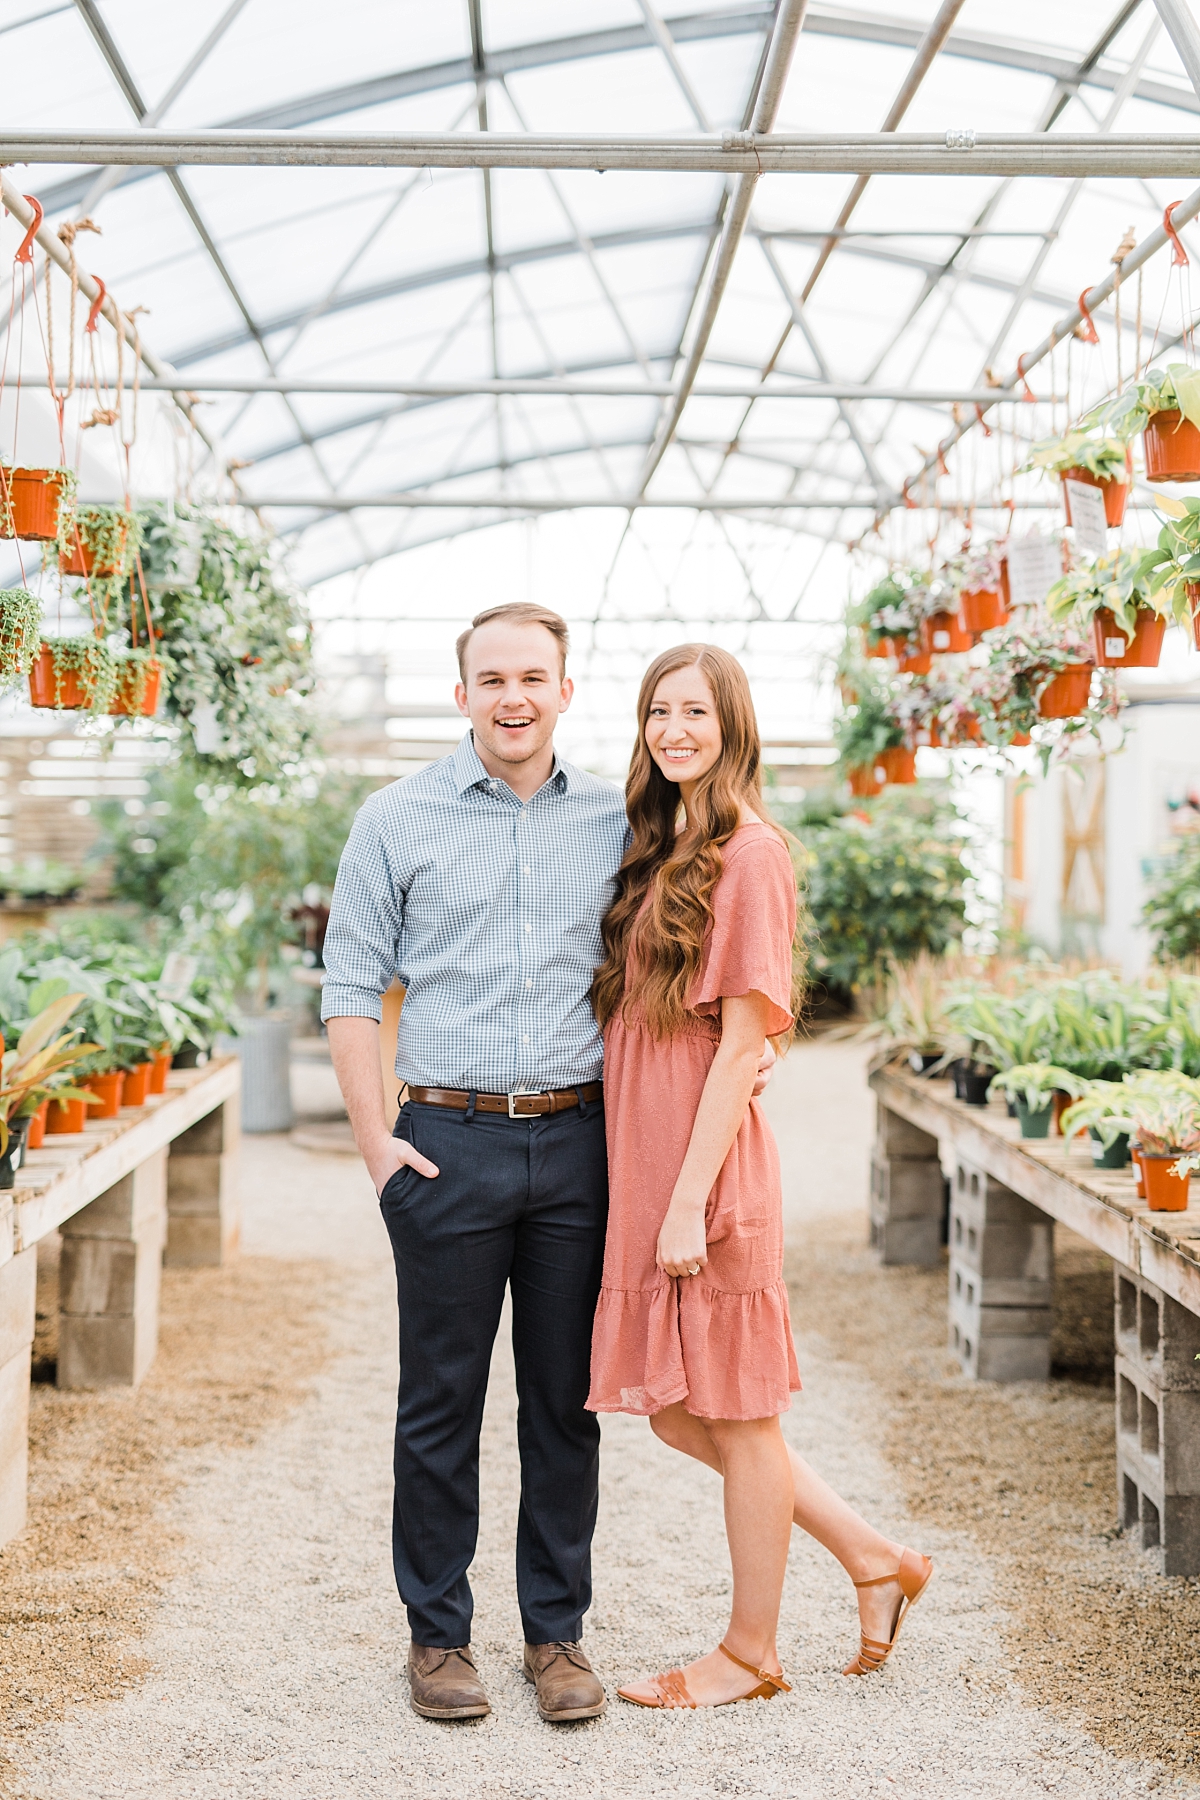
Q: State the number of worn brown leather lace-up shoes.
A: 2